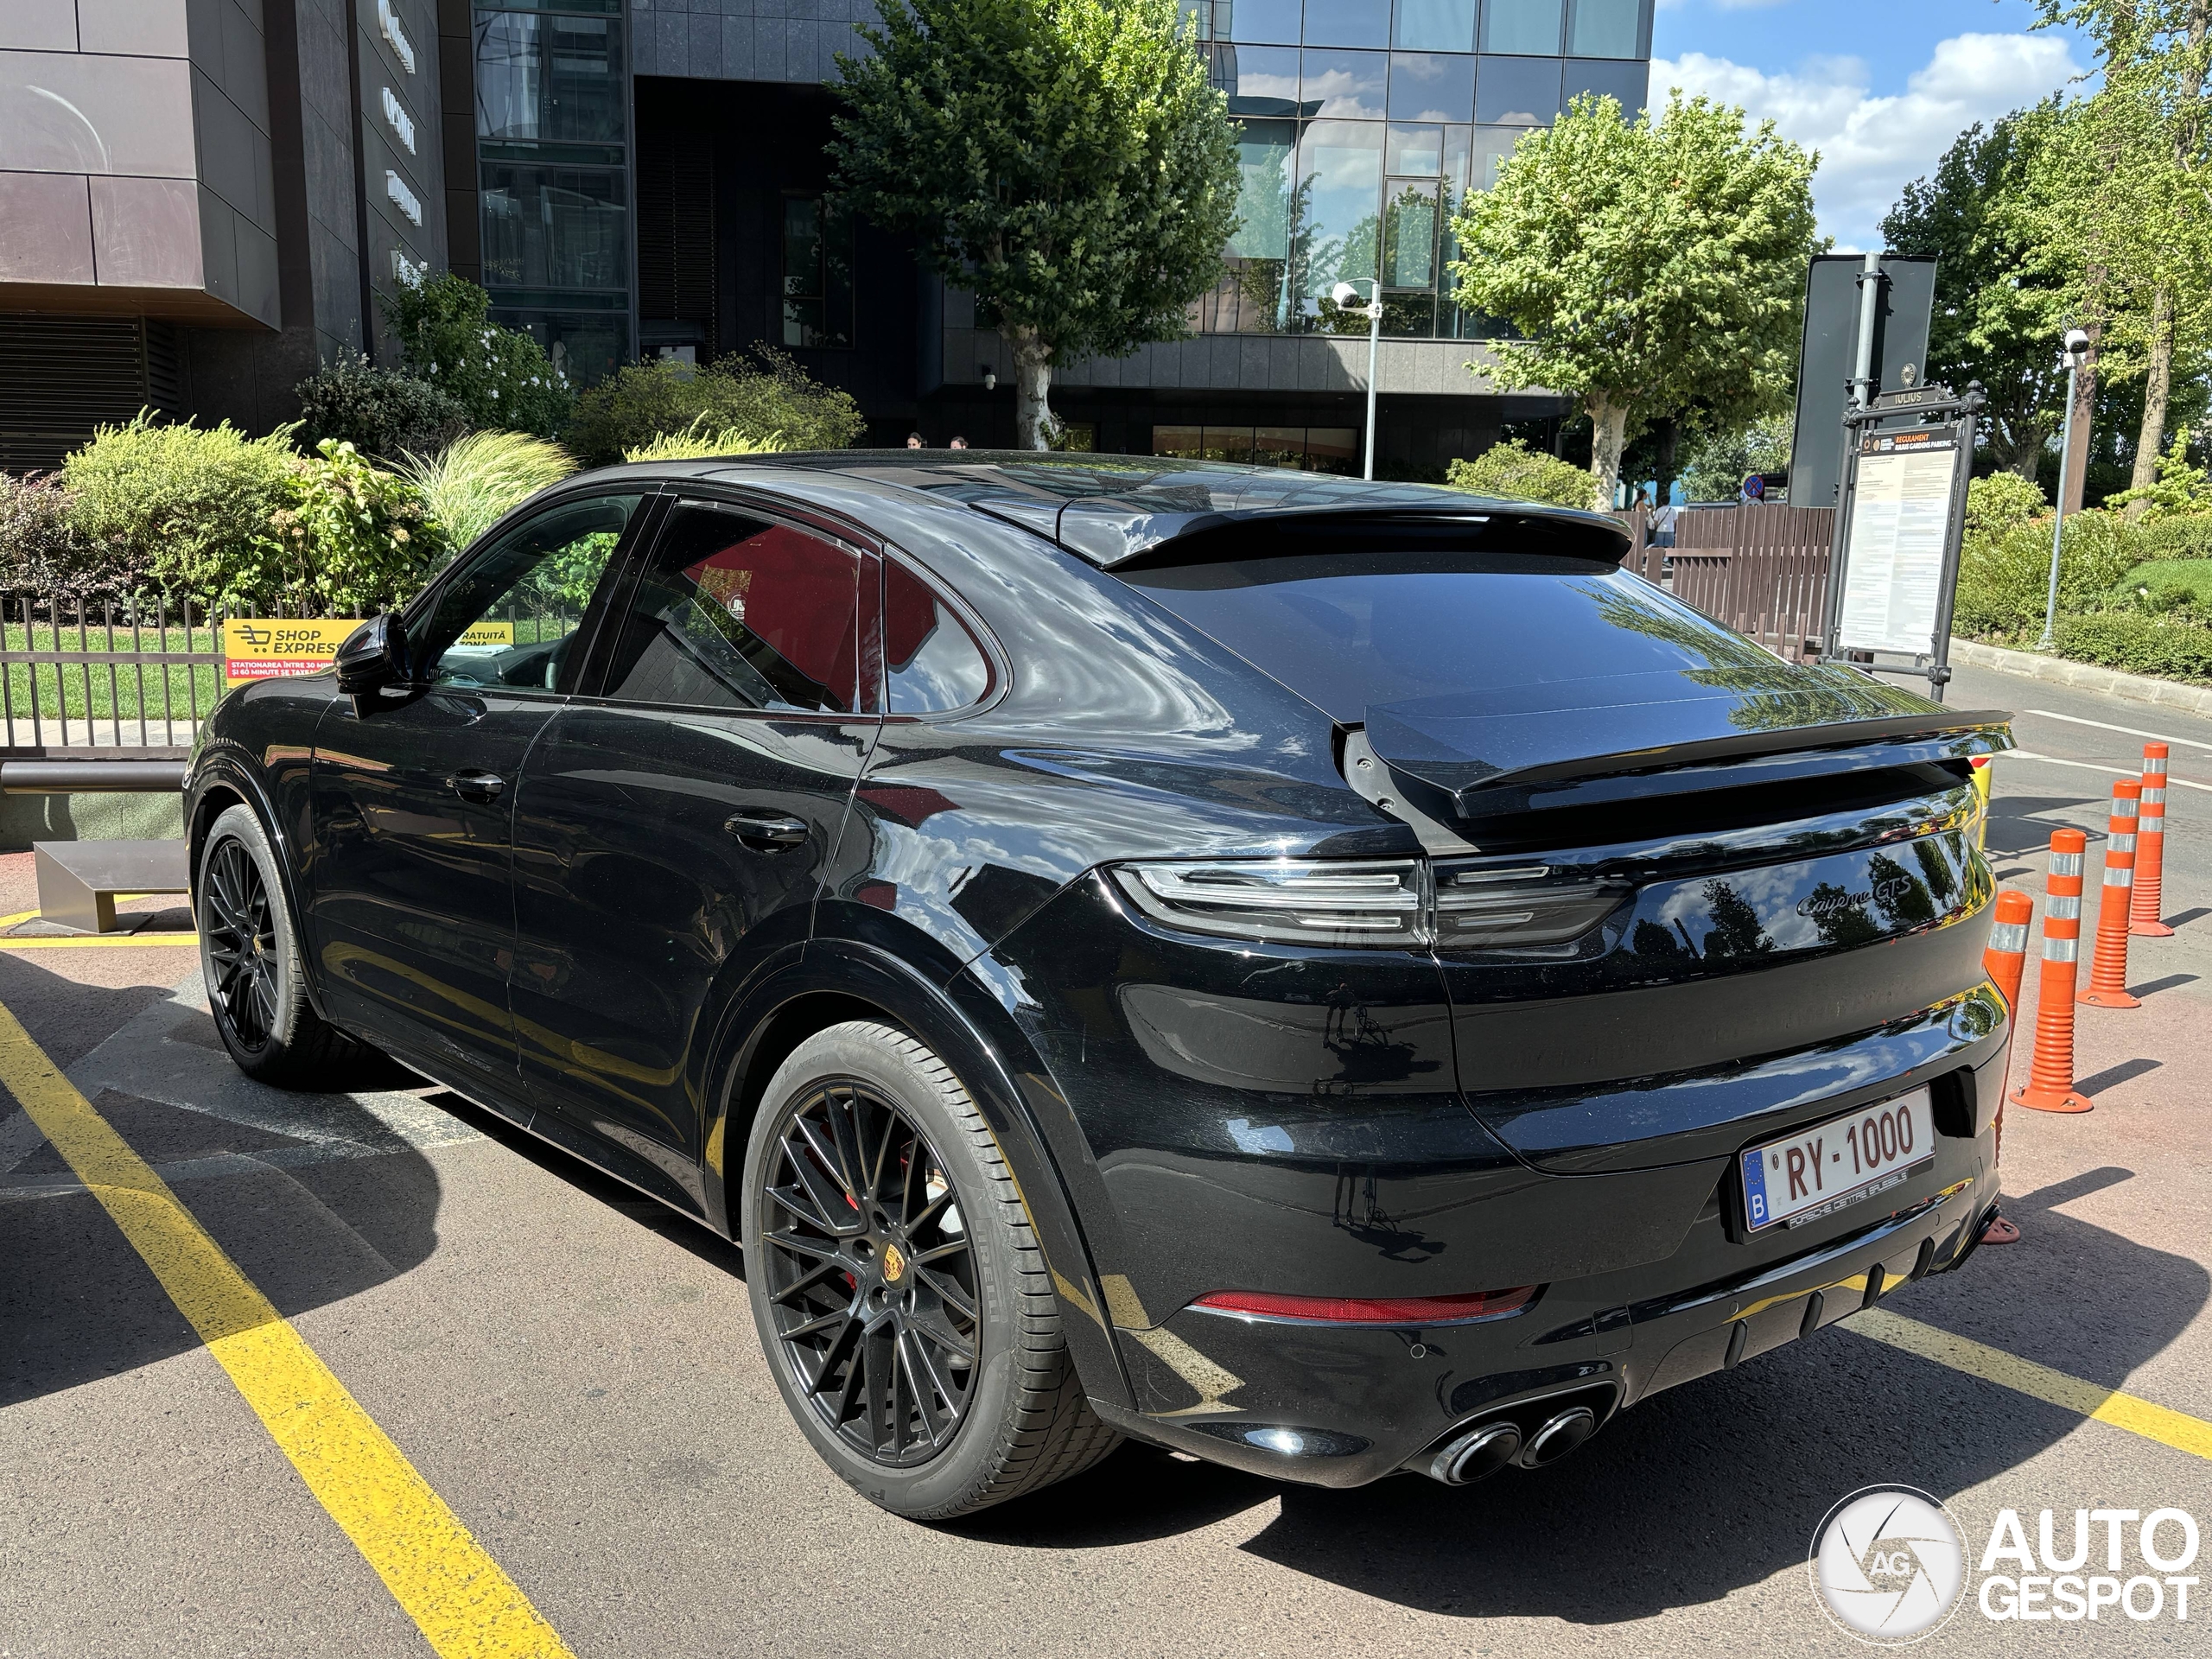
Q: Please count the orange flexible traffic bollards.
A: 4